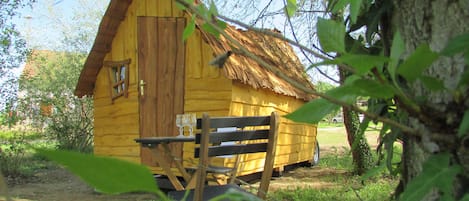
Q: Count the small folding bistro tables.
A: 1